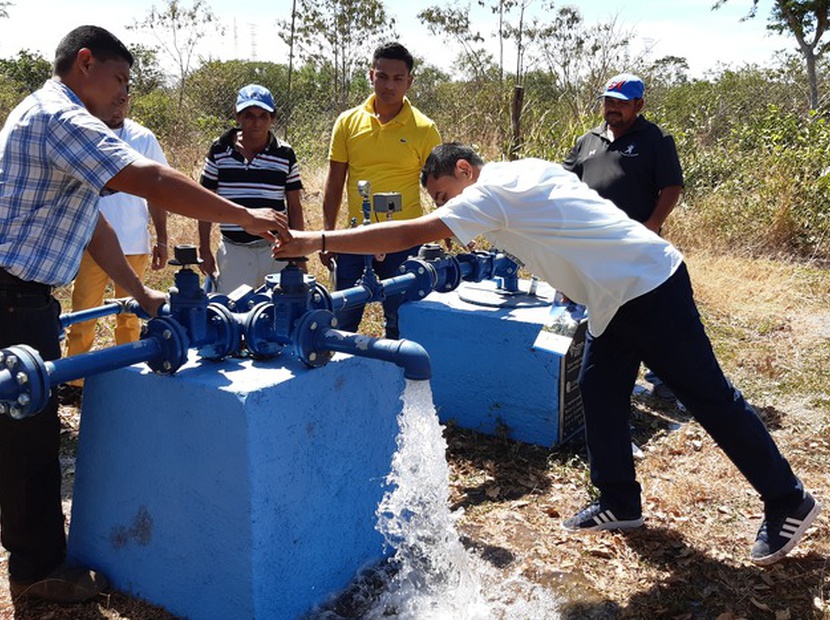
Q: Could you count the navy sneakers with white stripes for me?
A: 2